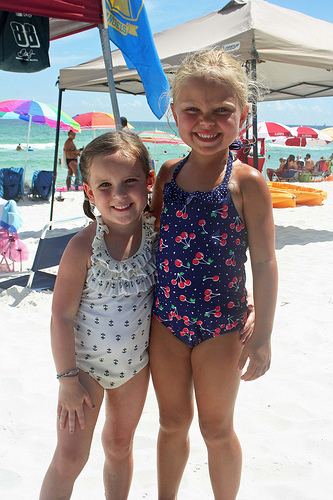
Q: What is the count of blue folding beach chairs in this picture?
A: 2